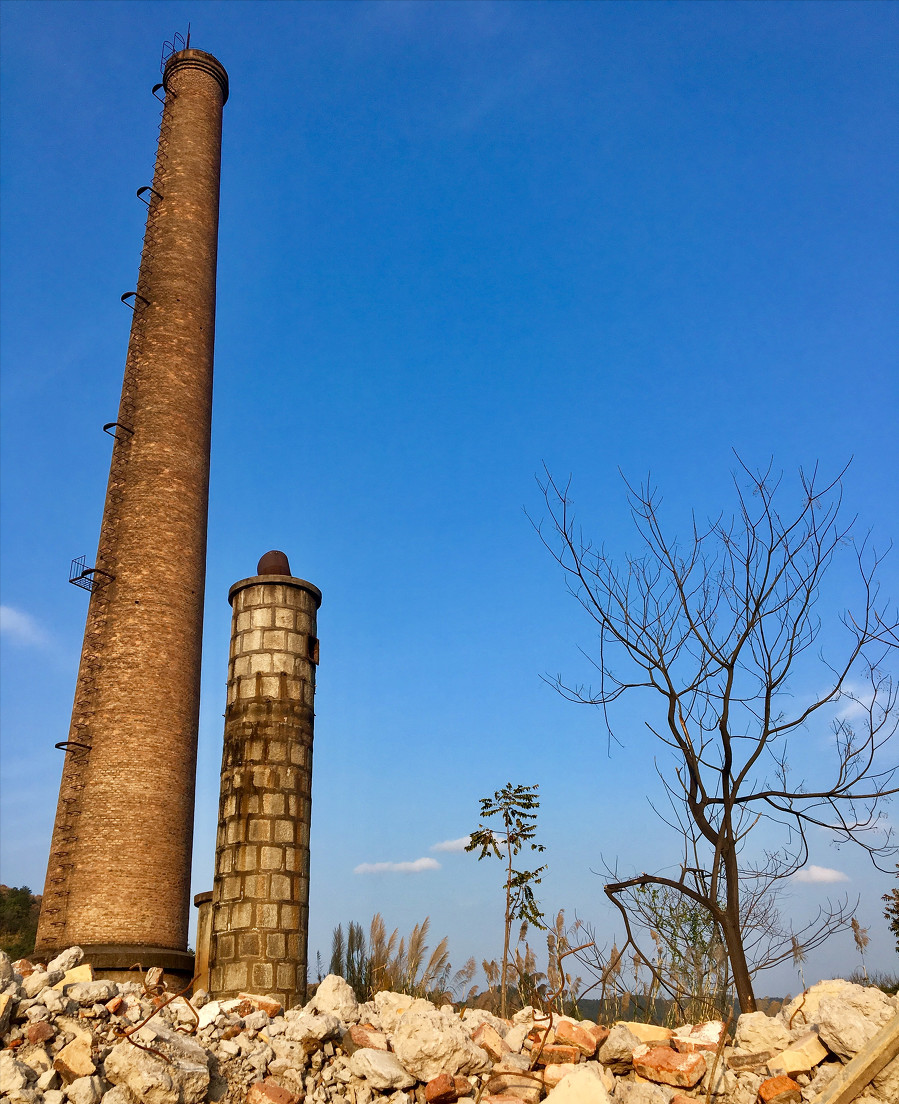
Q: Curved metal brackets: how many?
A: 6